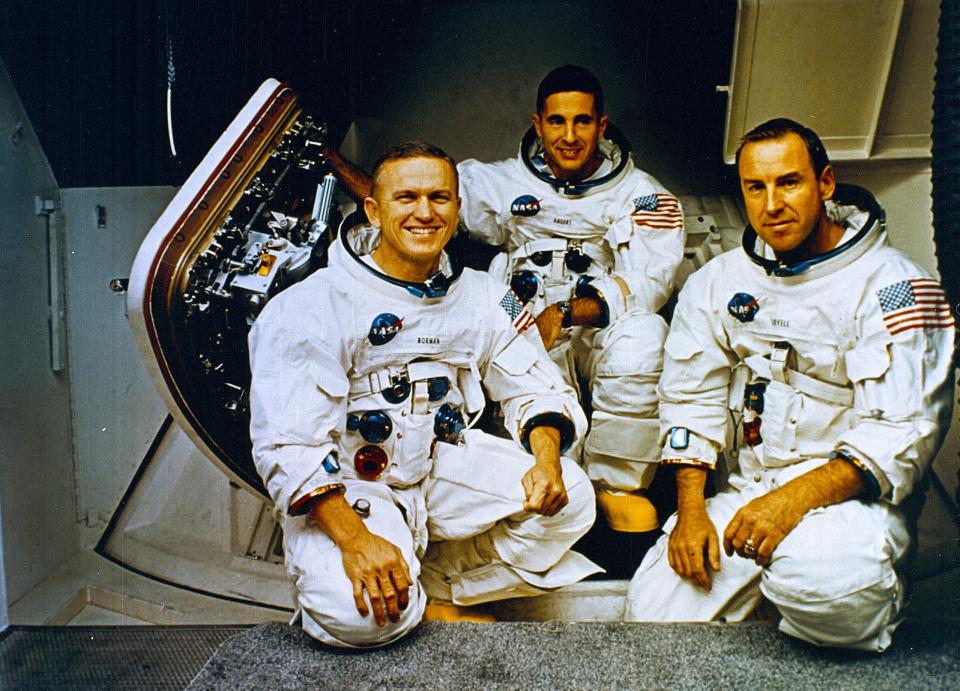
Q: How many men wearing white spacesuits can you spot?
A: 3